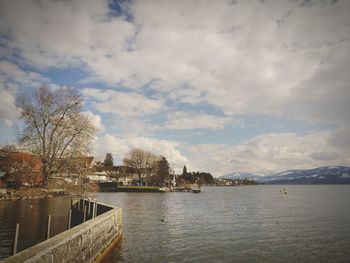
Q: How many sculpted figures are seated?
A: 0